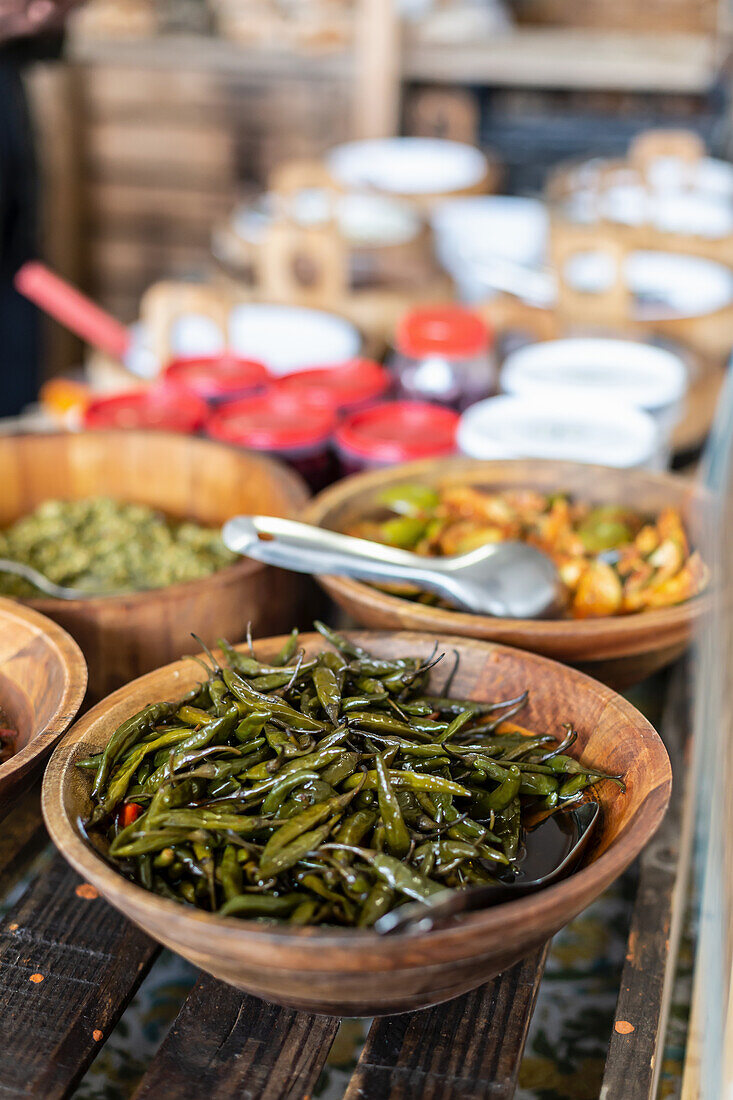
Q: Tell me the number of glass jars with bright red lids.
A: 6